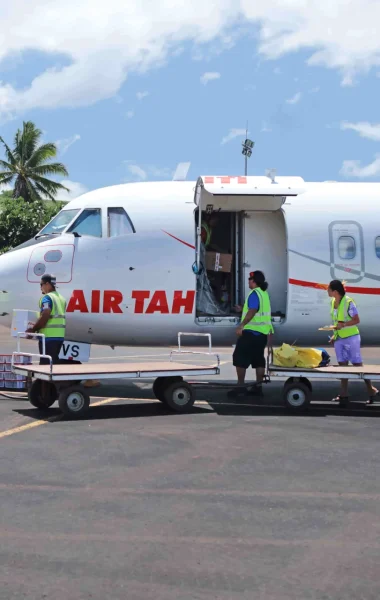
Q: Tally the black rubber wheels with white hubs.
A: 3